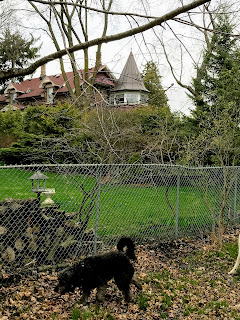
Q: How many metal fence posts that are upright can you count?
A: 3